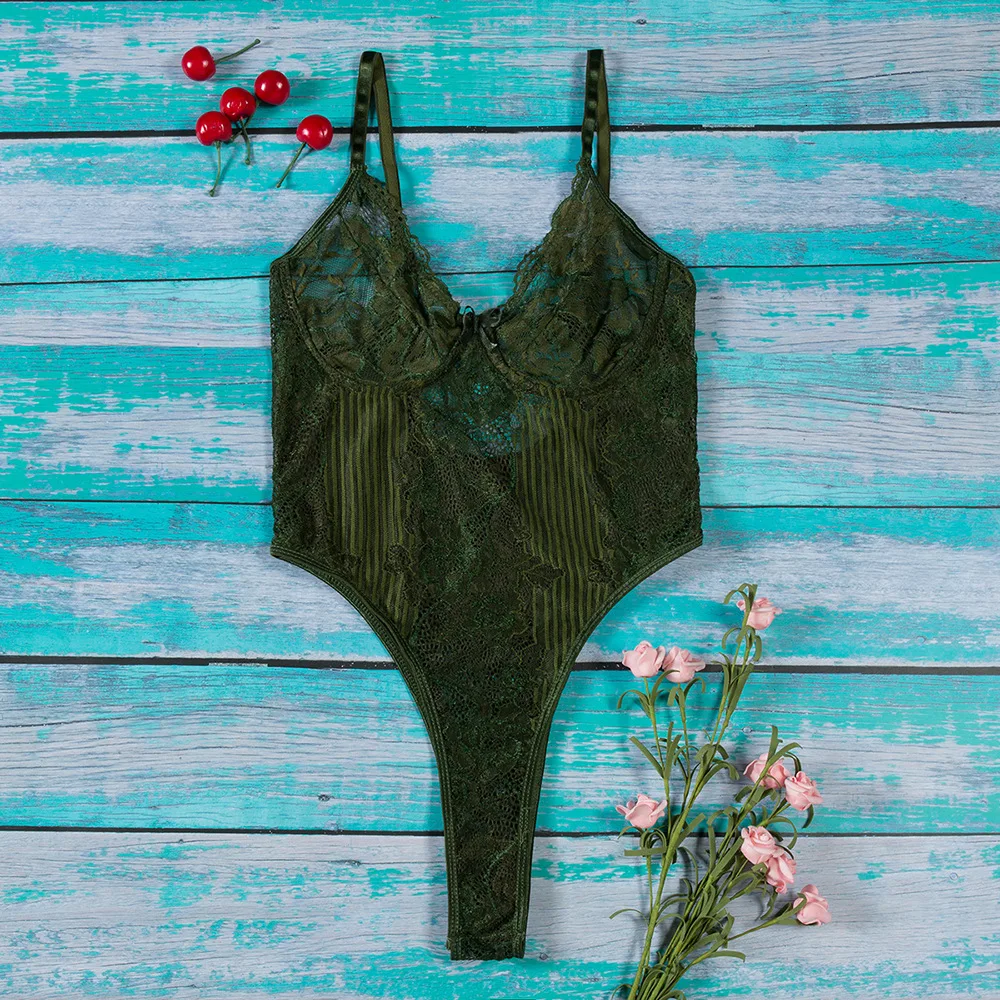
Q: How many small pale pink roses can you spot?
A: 9